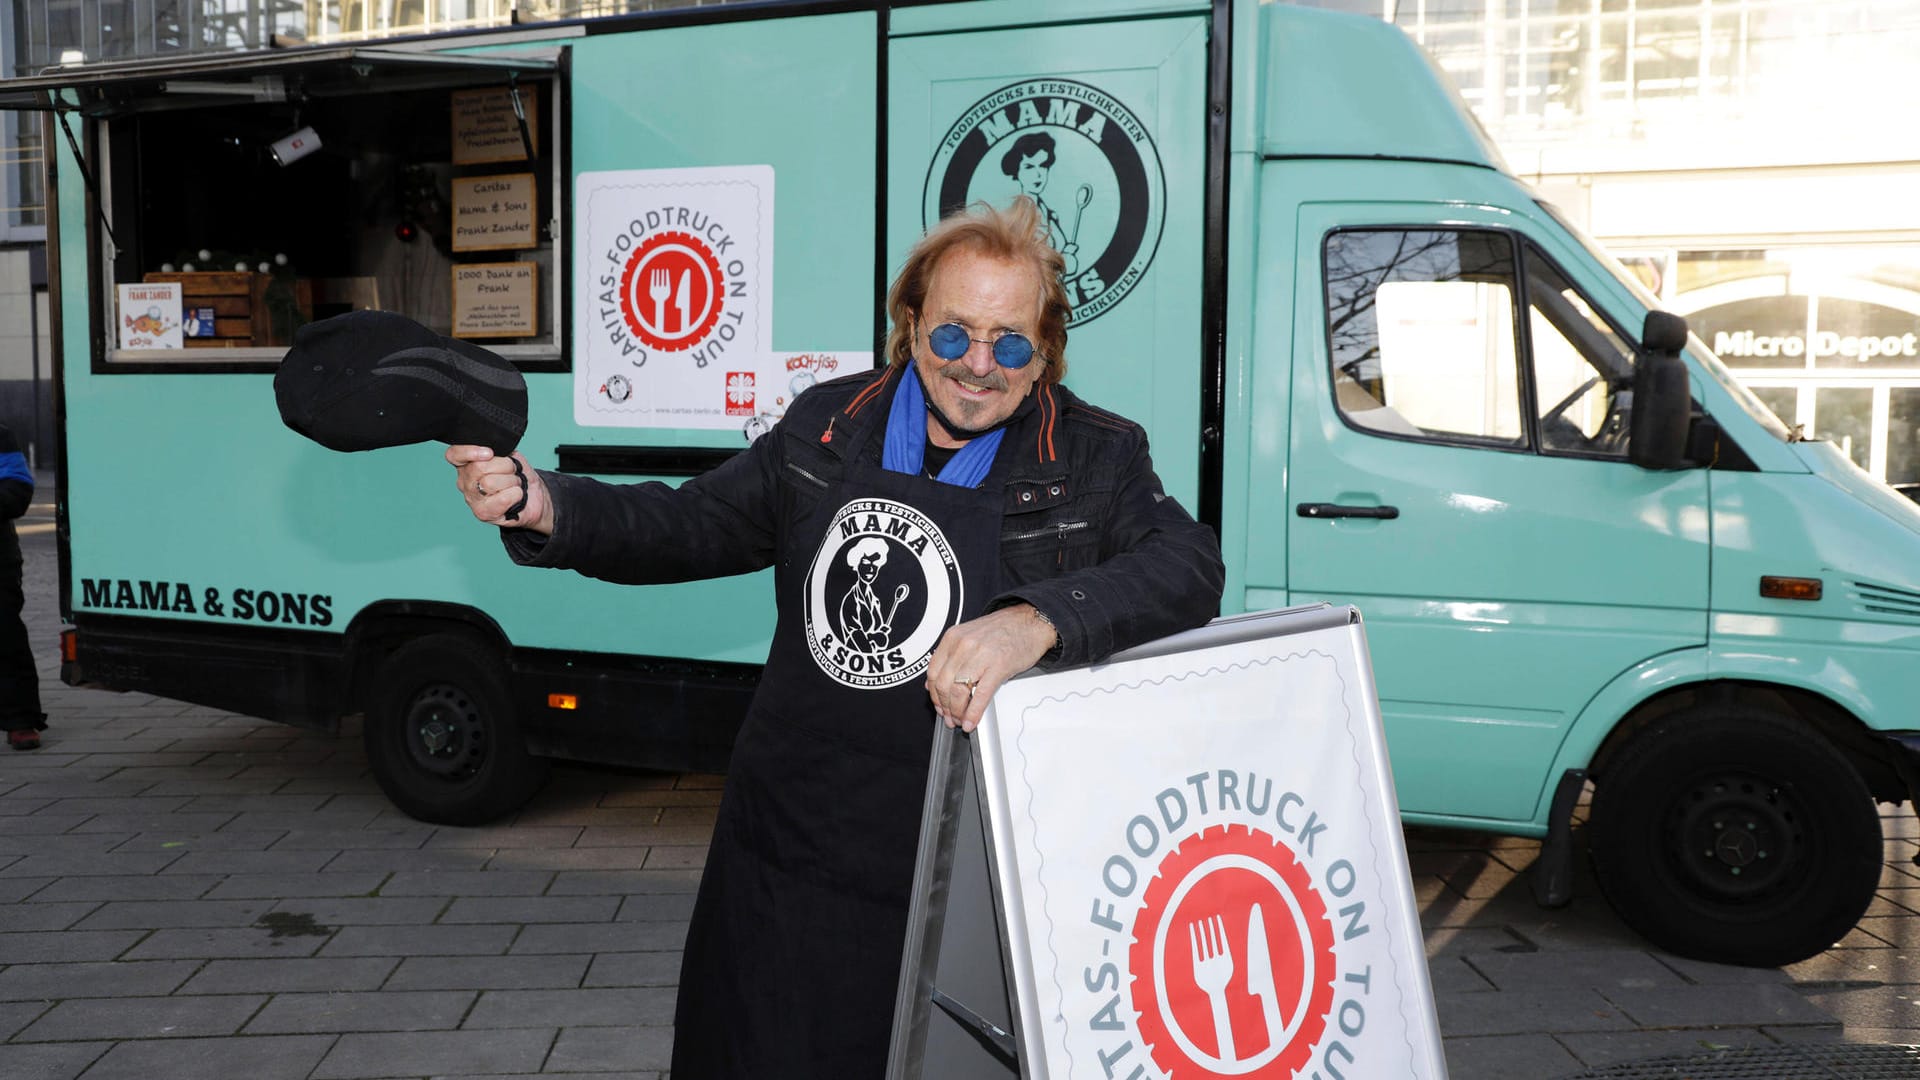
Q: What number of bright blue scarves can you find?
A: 1